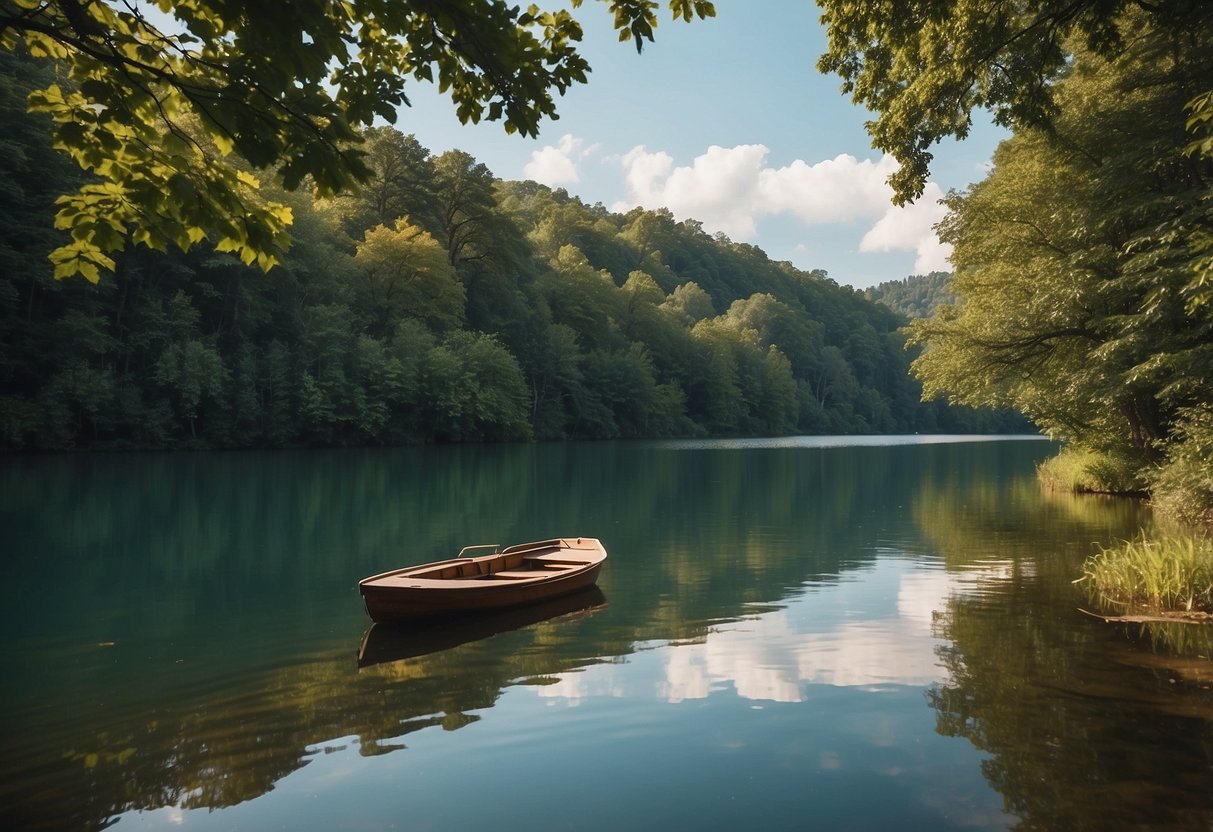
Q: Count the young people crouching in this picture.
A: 0